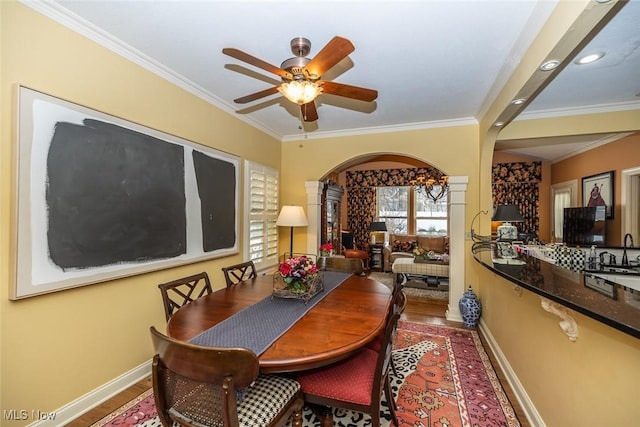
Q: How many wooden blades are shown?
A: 5